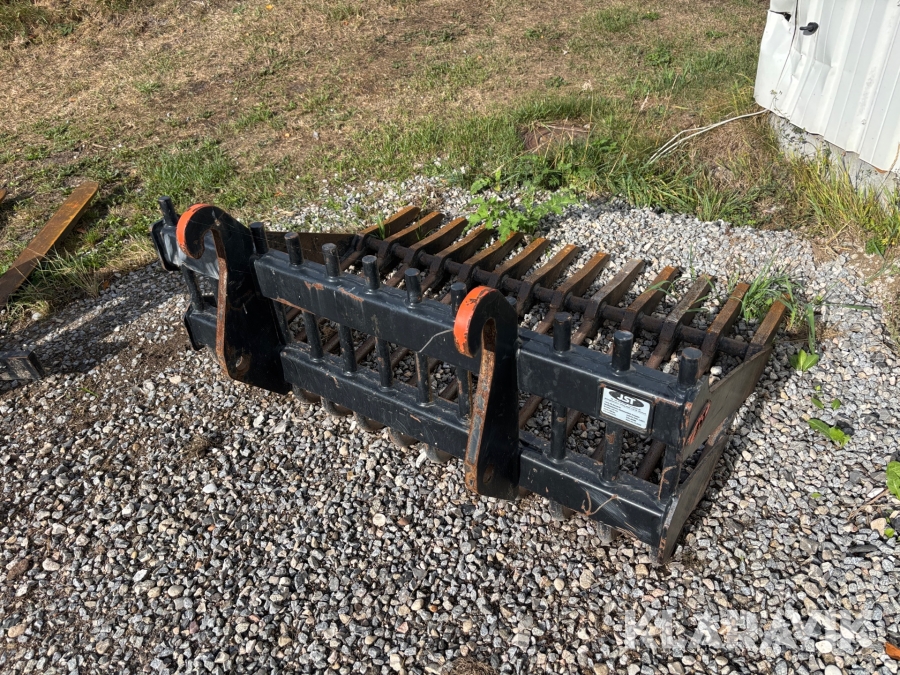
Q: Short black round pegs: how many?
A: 11